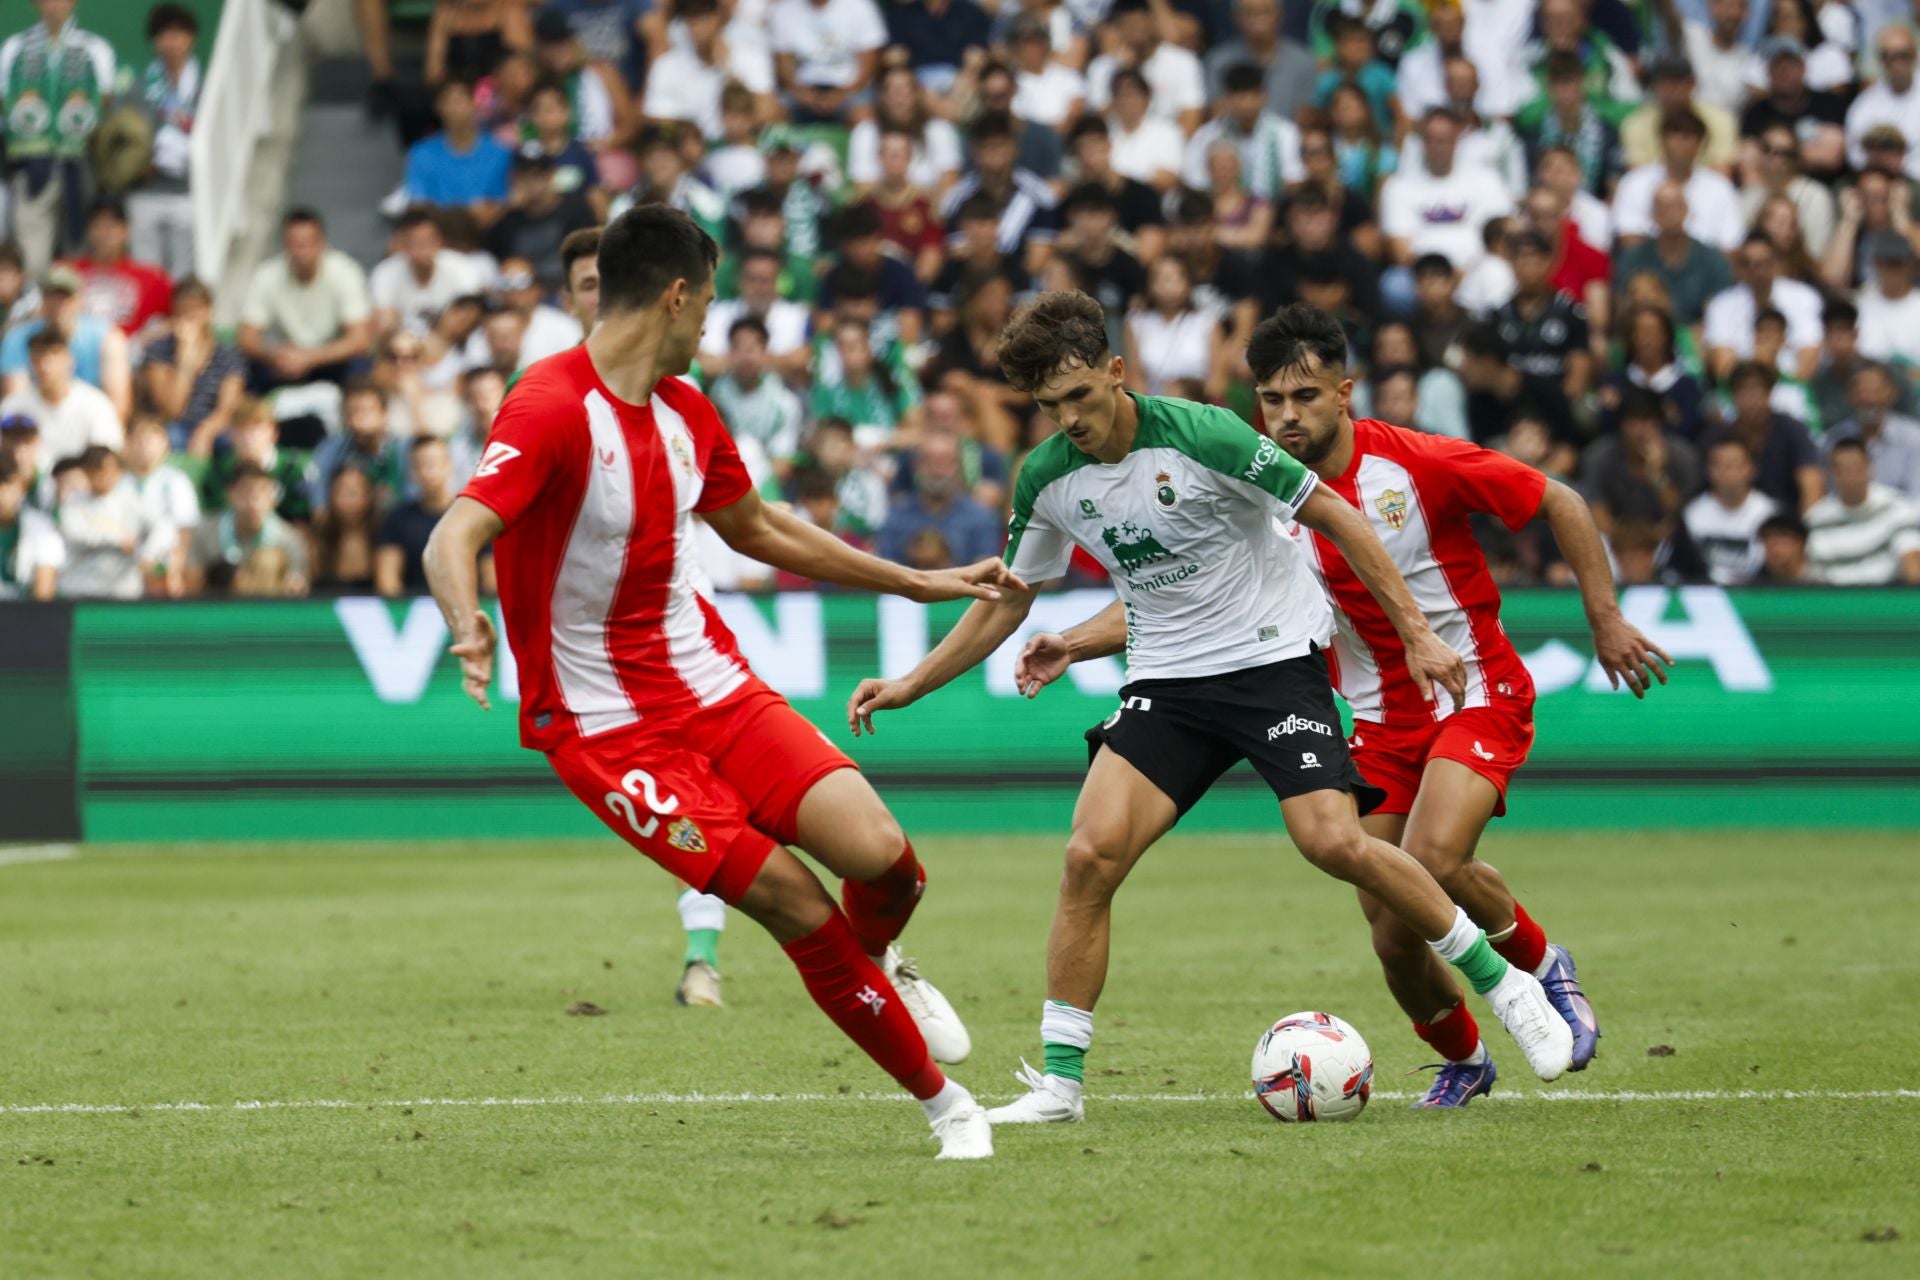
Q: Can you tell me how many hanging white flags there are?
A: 1